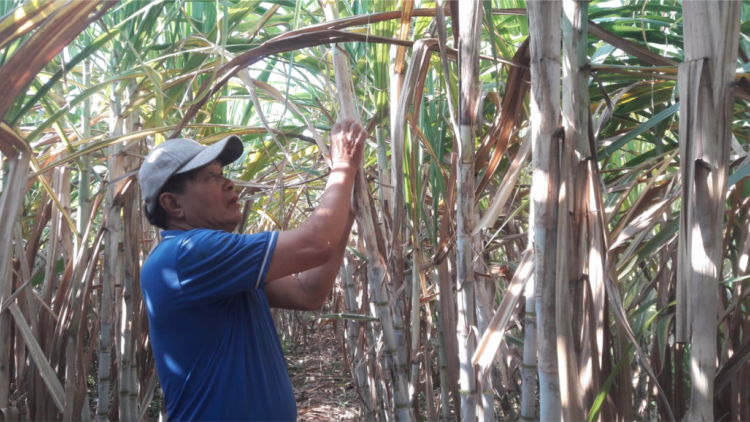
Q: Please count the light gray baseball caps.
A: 1